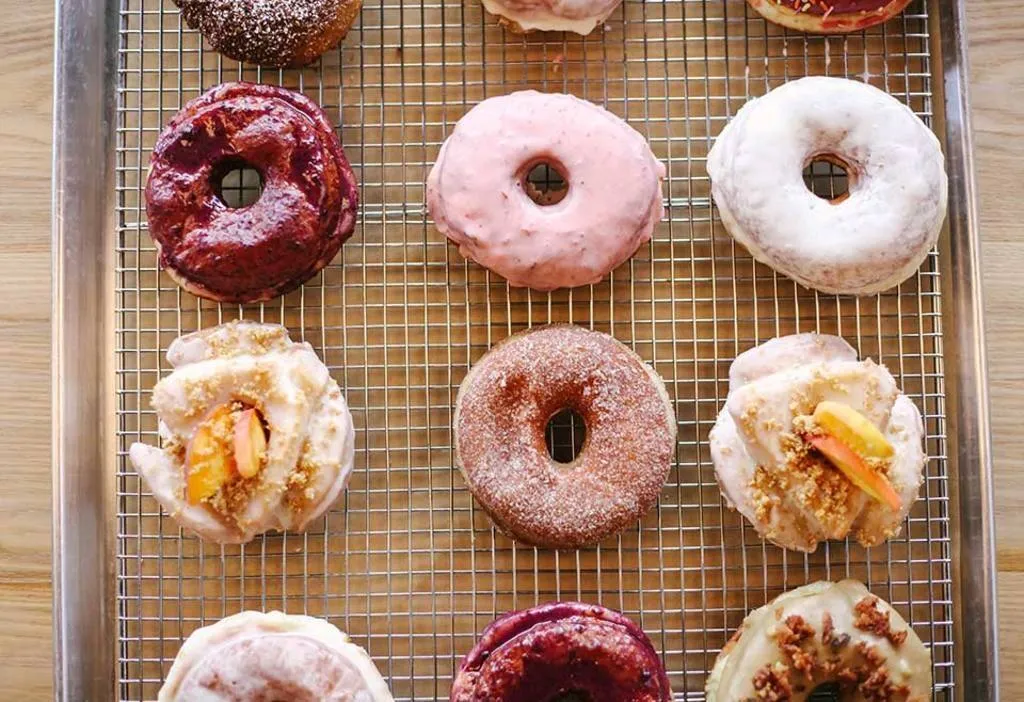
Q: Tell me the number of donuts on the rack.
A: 12